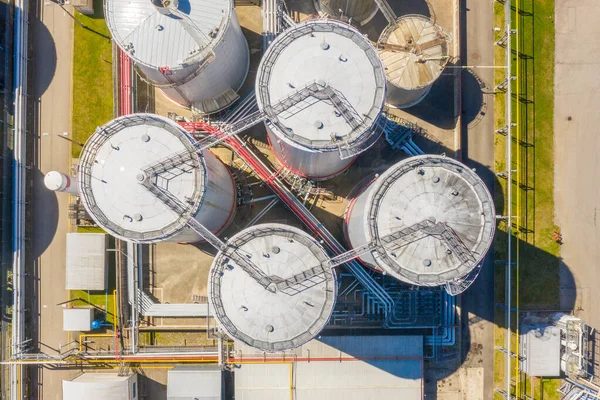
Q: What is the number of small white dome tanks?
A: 1